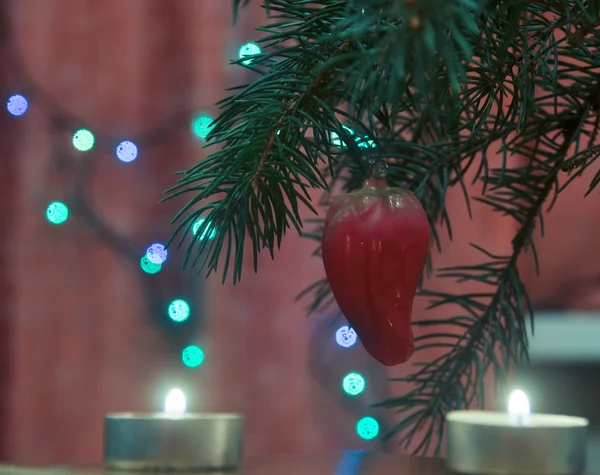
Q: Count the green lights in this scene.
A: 12